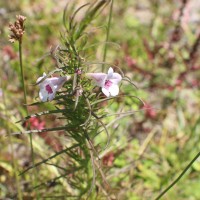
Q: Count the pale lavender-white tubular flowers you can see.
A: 2